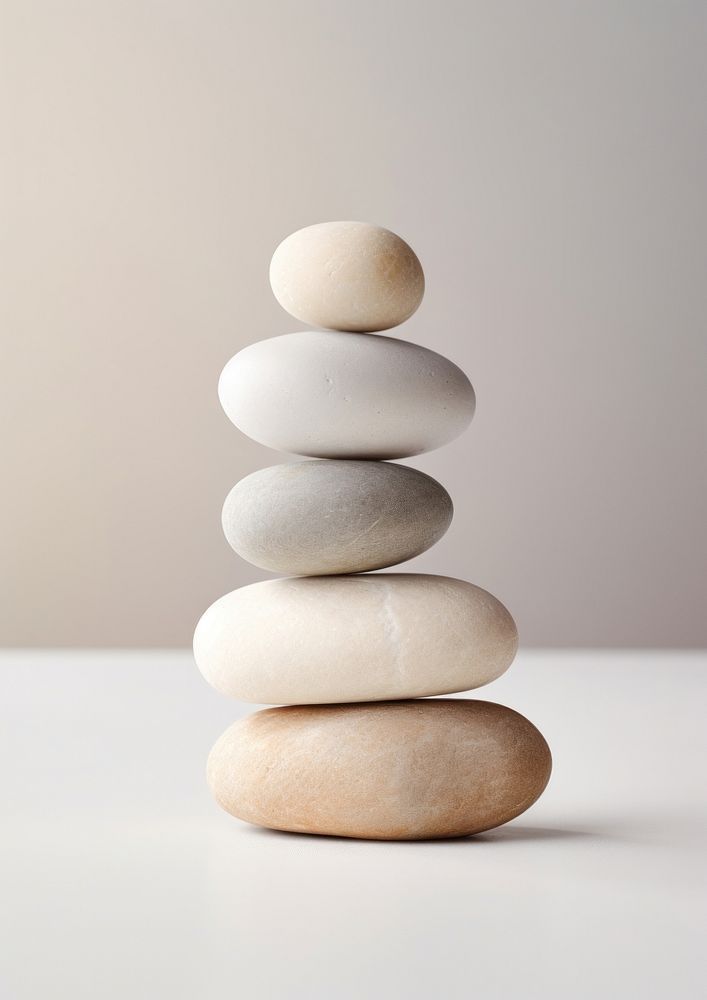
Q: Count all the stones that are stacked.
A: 5